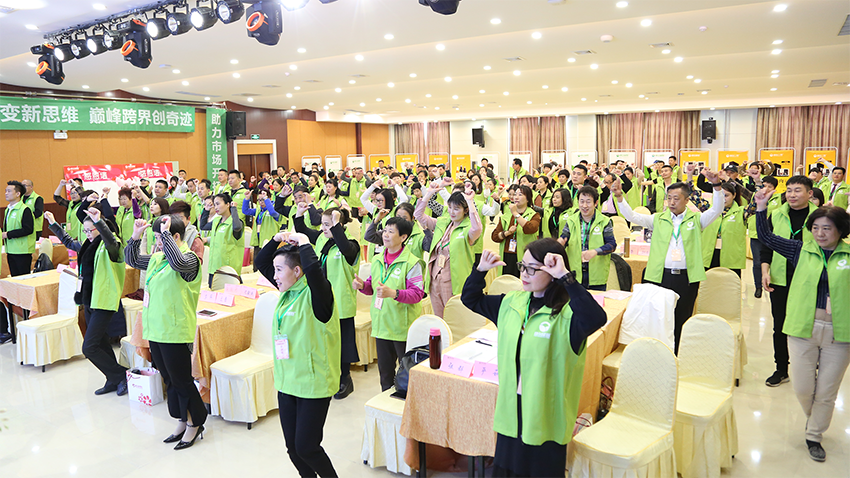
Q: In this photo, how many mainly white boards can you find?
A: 9